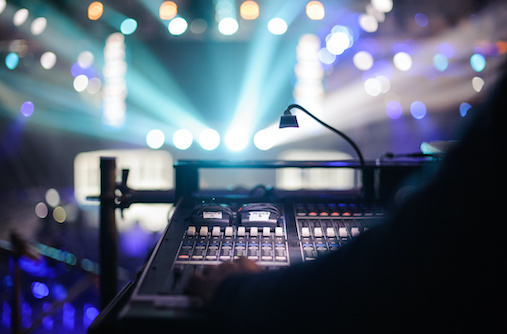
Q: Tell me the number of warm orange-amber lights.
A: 4